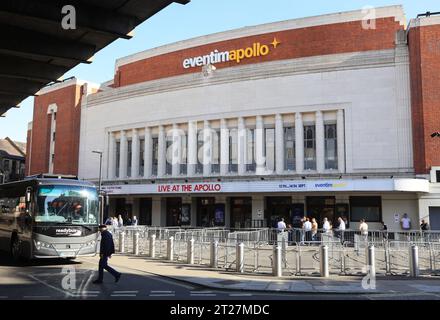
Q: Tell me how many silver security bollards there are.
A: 11